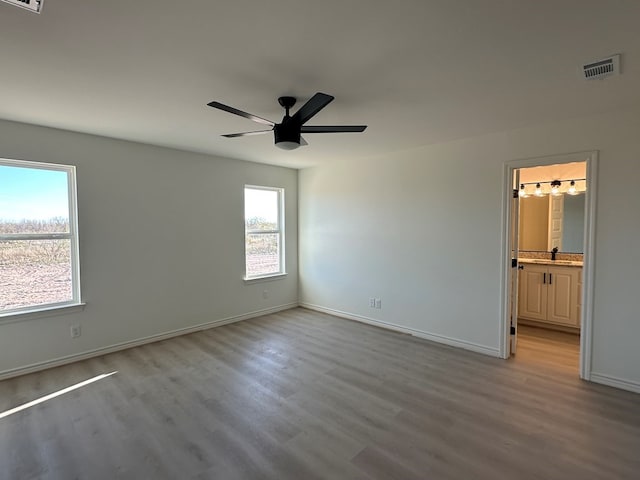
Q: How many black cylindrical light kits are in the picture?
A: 1